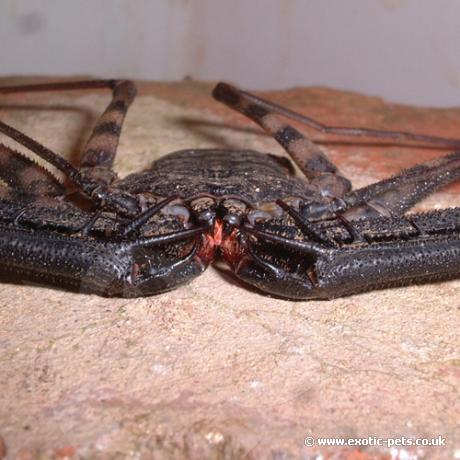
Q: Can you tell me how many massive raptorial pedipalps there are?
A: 2